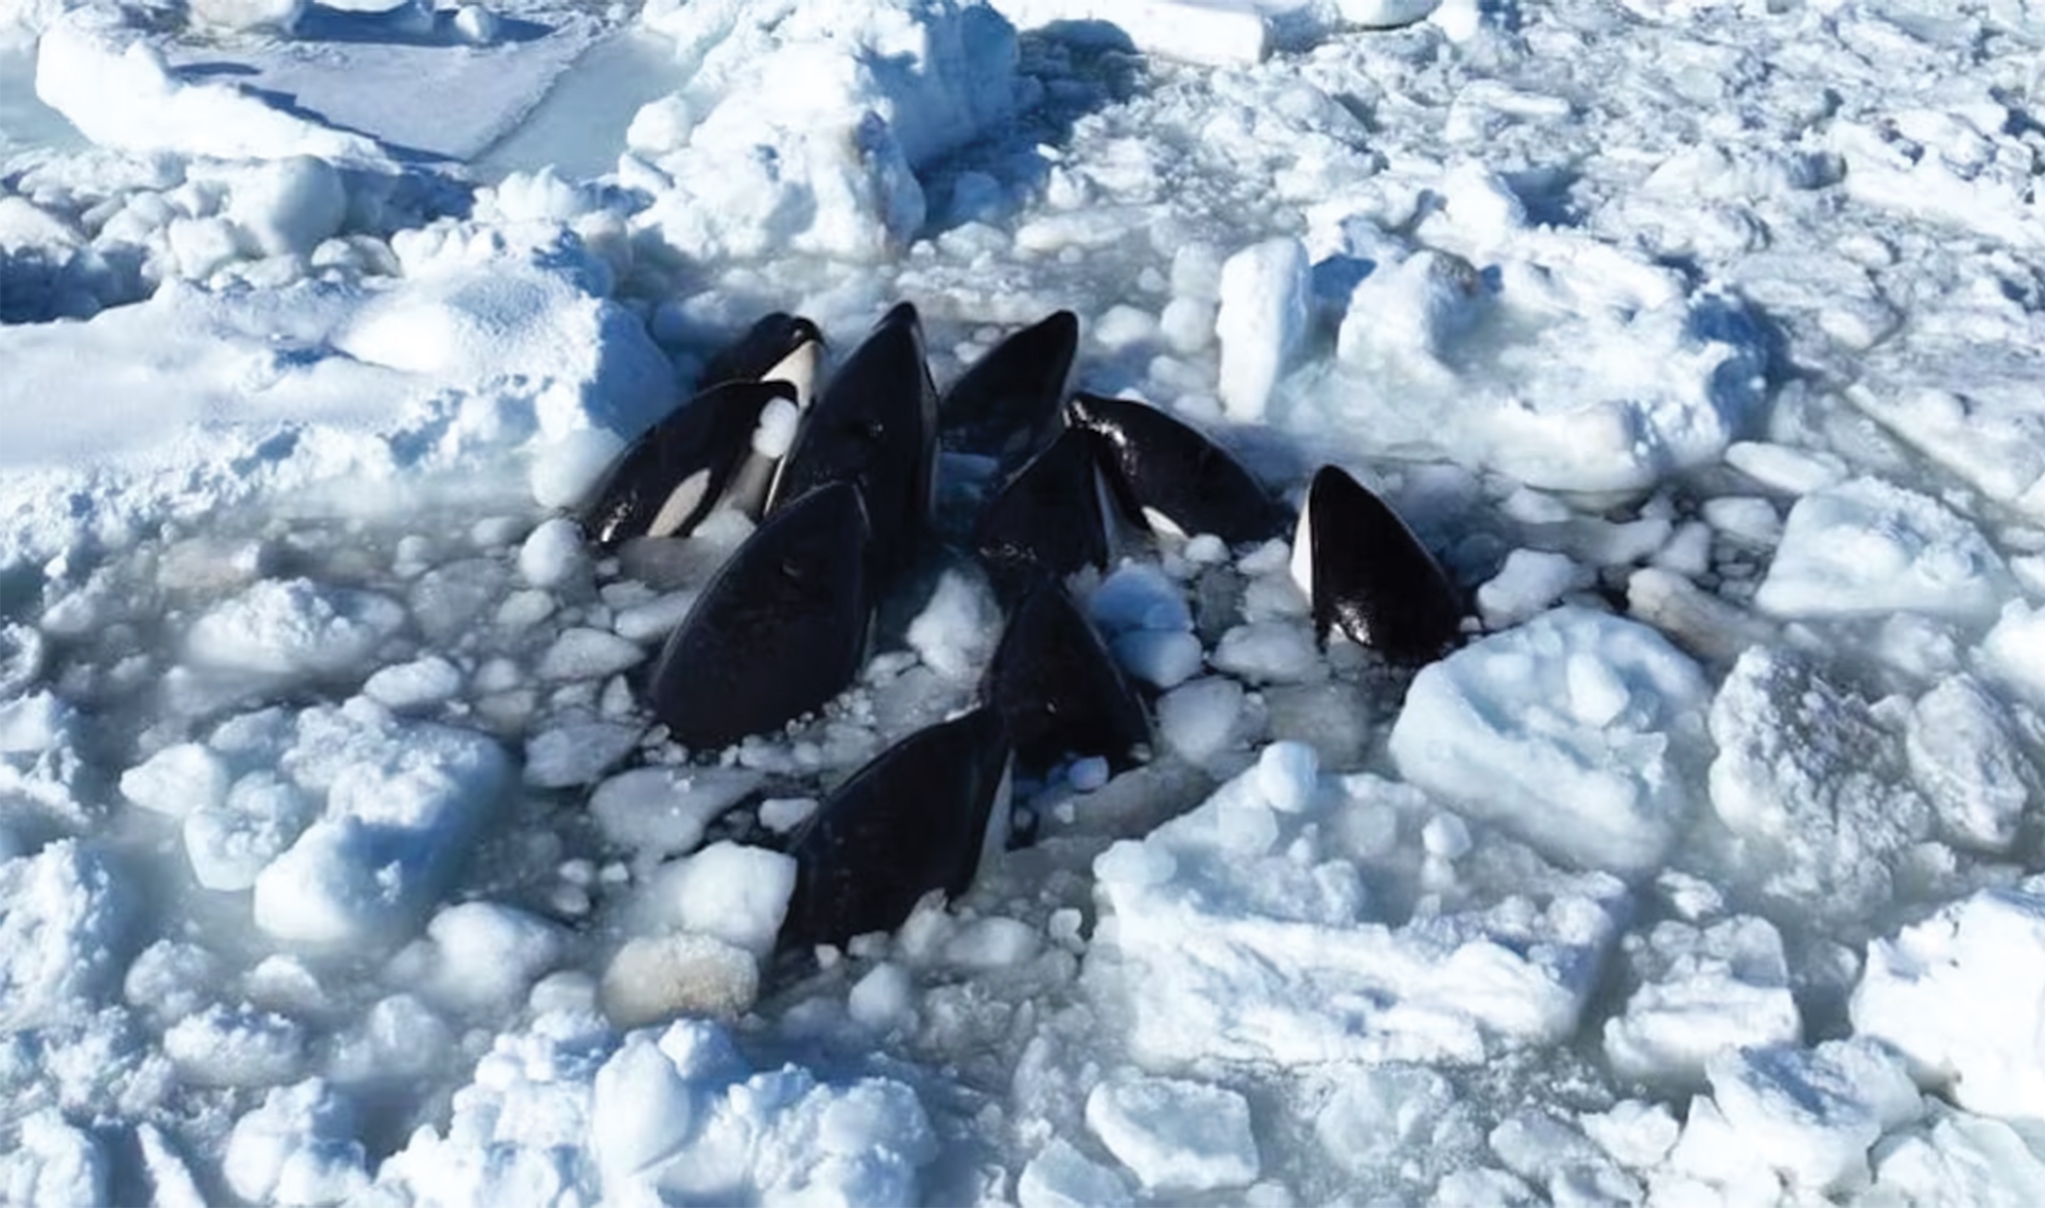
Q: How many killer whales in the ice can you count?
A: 10